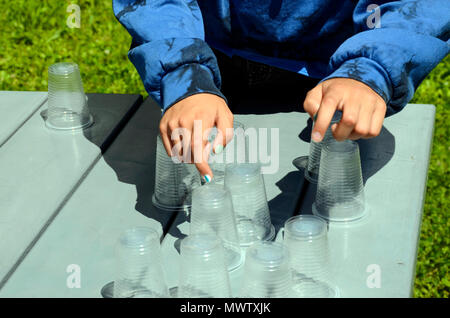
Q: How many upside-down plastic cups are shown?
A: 11